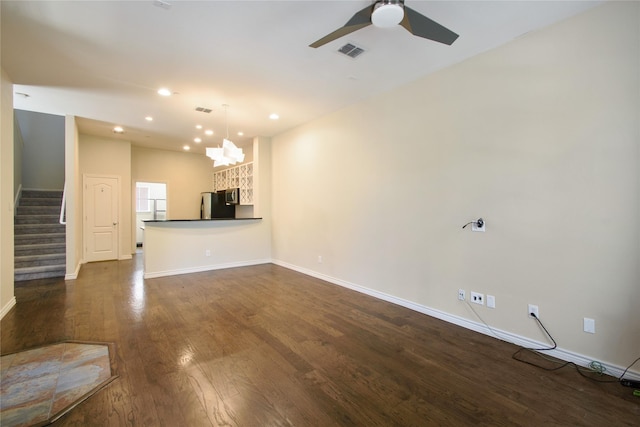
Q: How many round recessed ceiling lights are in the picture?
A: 9